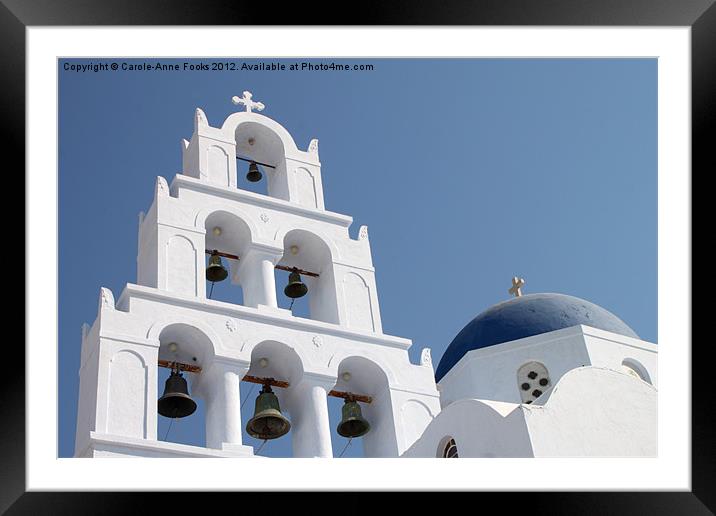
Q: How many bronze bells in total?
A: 6